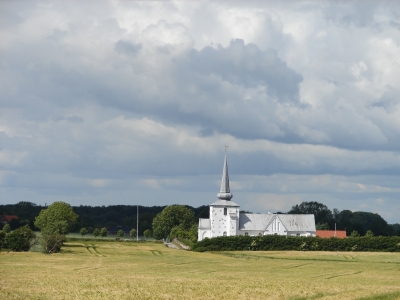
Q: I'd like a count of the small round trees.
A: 6